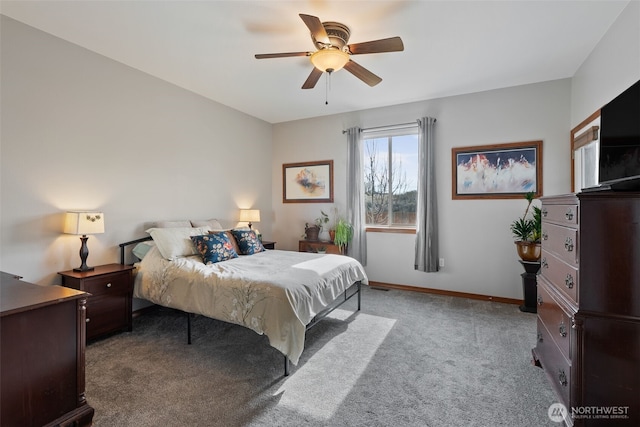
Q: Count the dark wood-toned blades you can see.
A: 5